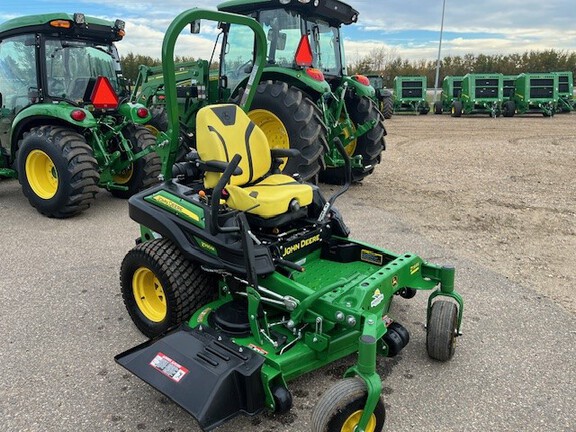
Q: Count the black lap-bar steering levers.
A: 2